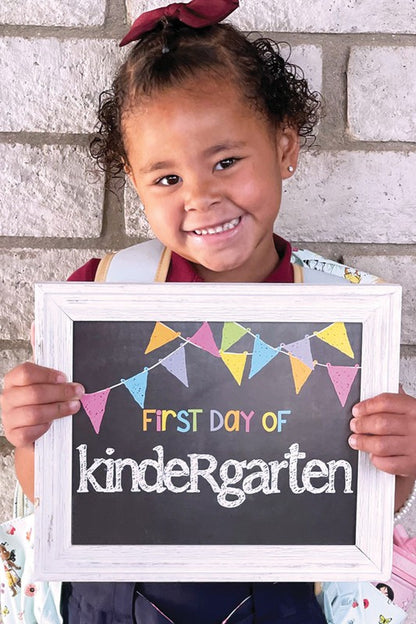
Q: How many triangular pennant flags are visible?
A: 12